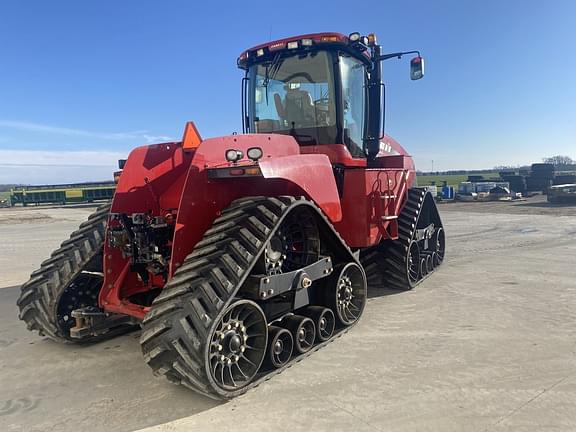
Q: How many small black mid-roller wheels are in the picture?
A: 6